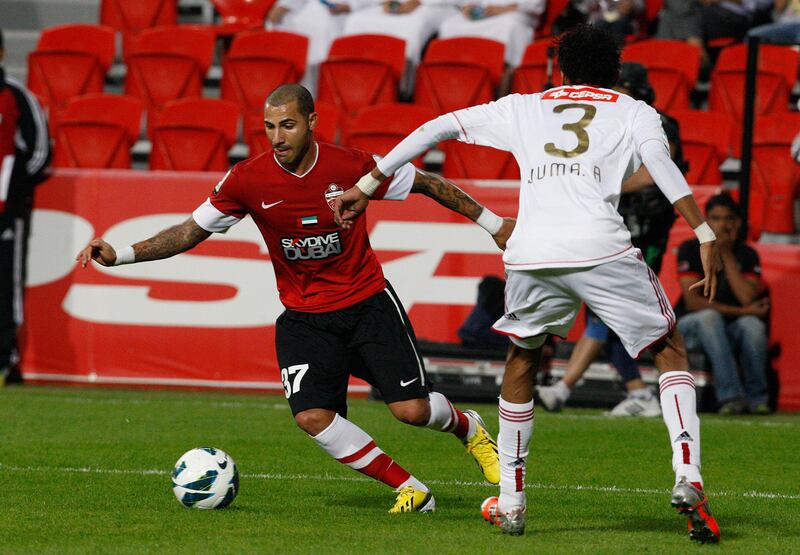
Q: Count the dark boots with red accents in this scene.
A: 2